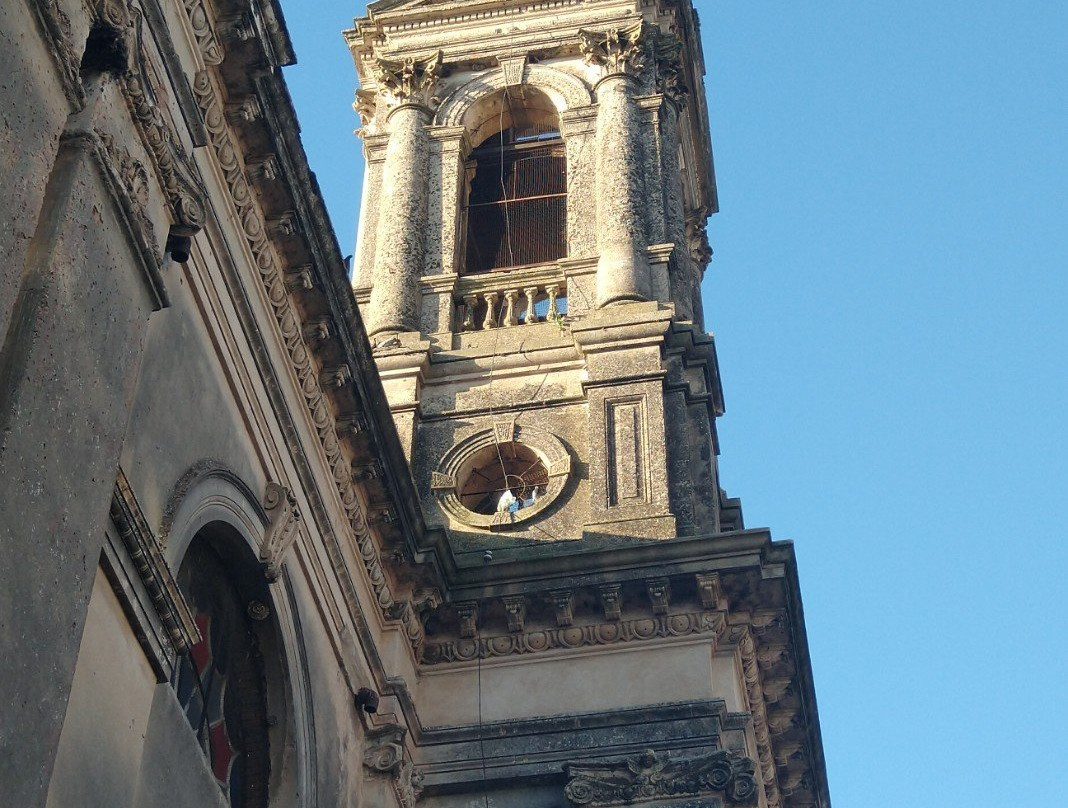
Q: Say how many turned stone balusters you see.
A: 5